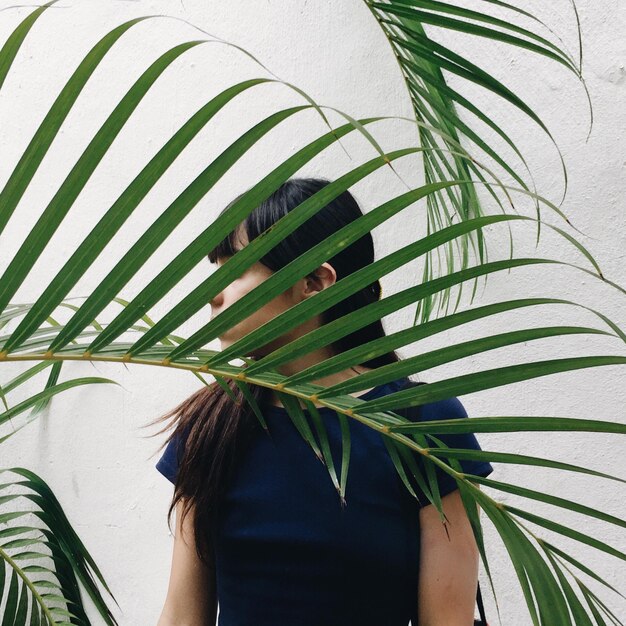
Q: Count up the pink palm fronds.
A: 0